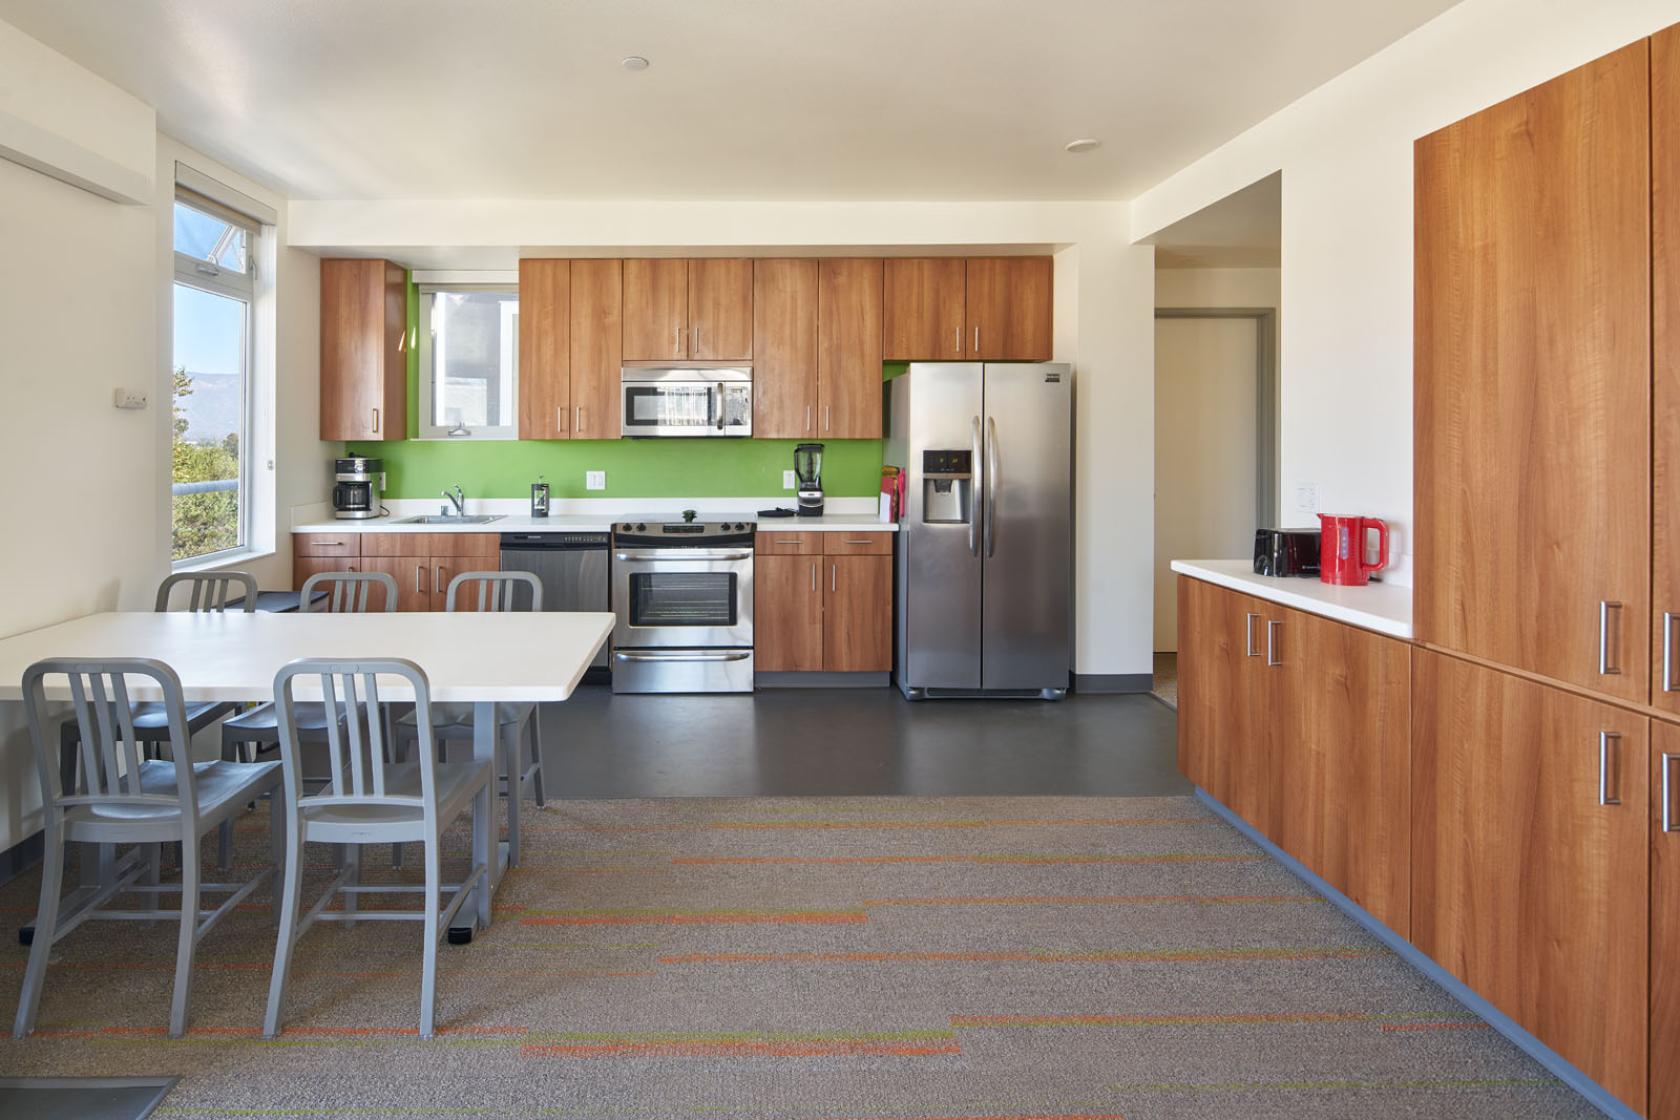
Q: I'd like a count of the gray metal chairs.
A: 5